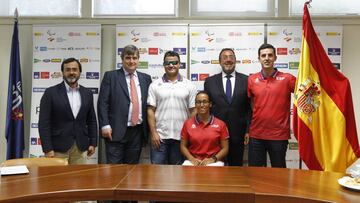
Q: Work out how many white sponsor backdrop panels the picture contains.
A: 4